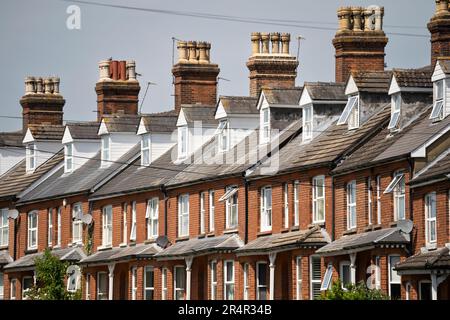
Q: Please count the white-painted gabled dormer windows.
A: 11